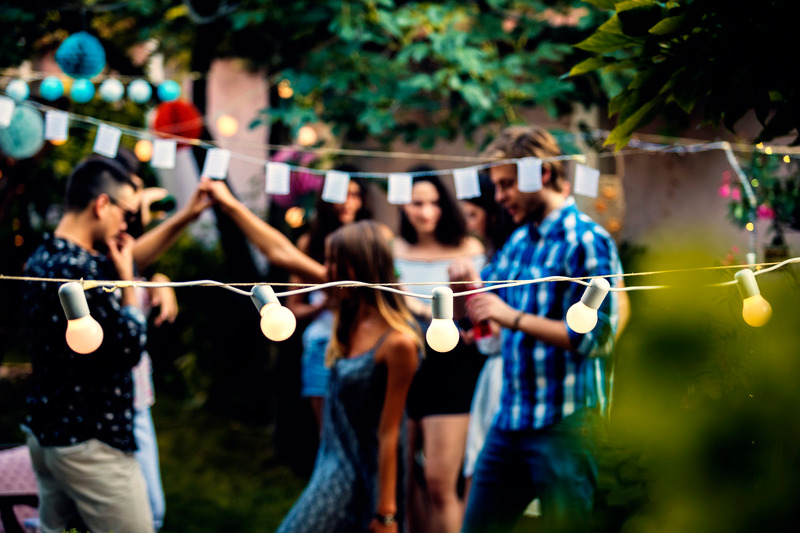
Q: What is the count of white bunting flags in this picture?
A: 11